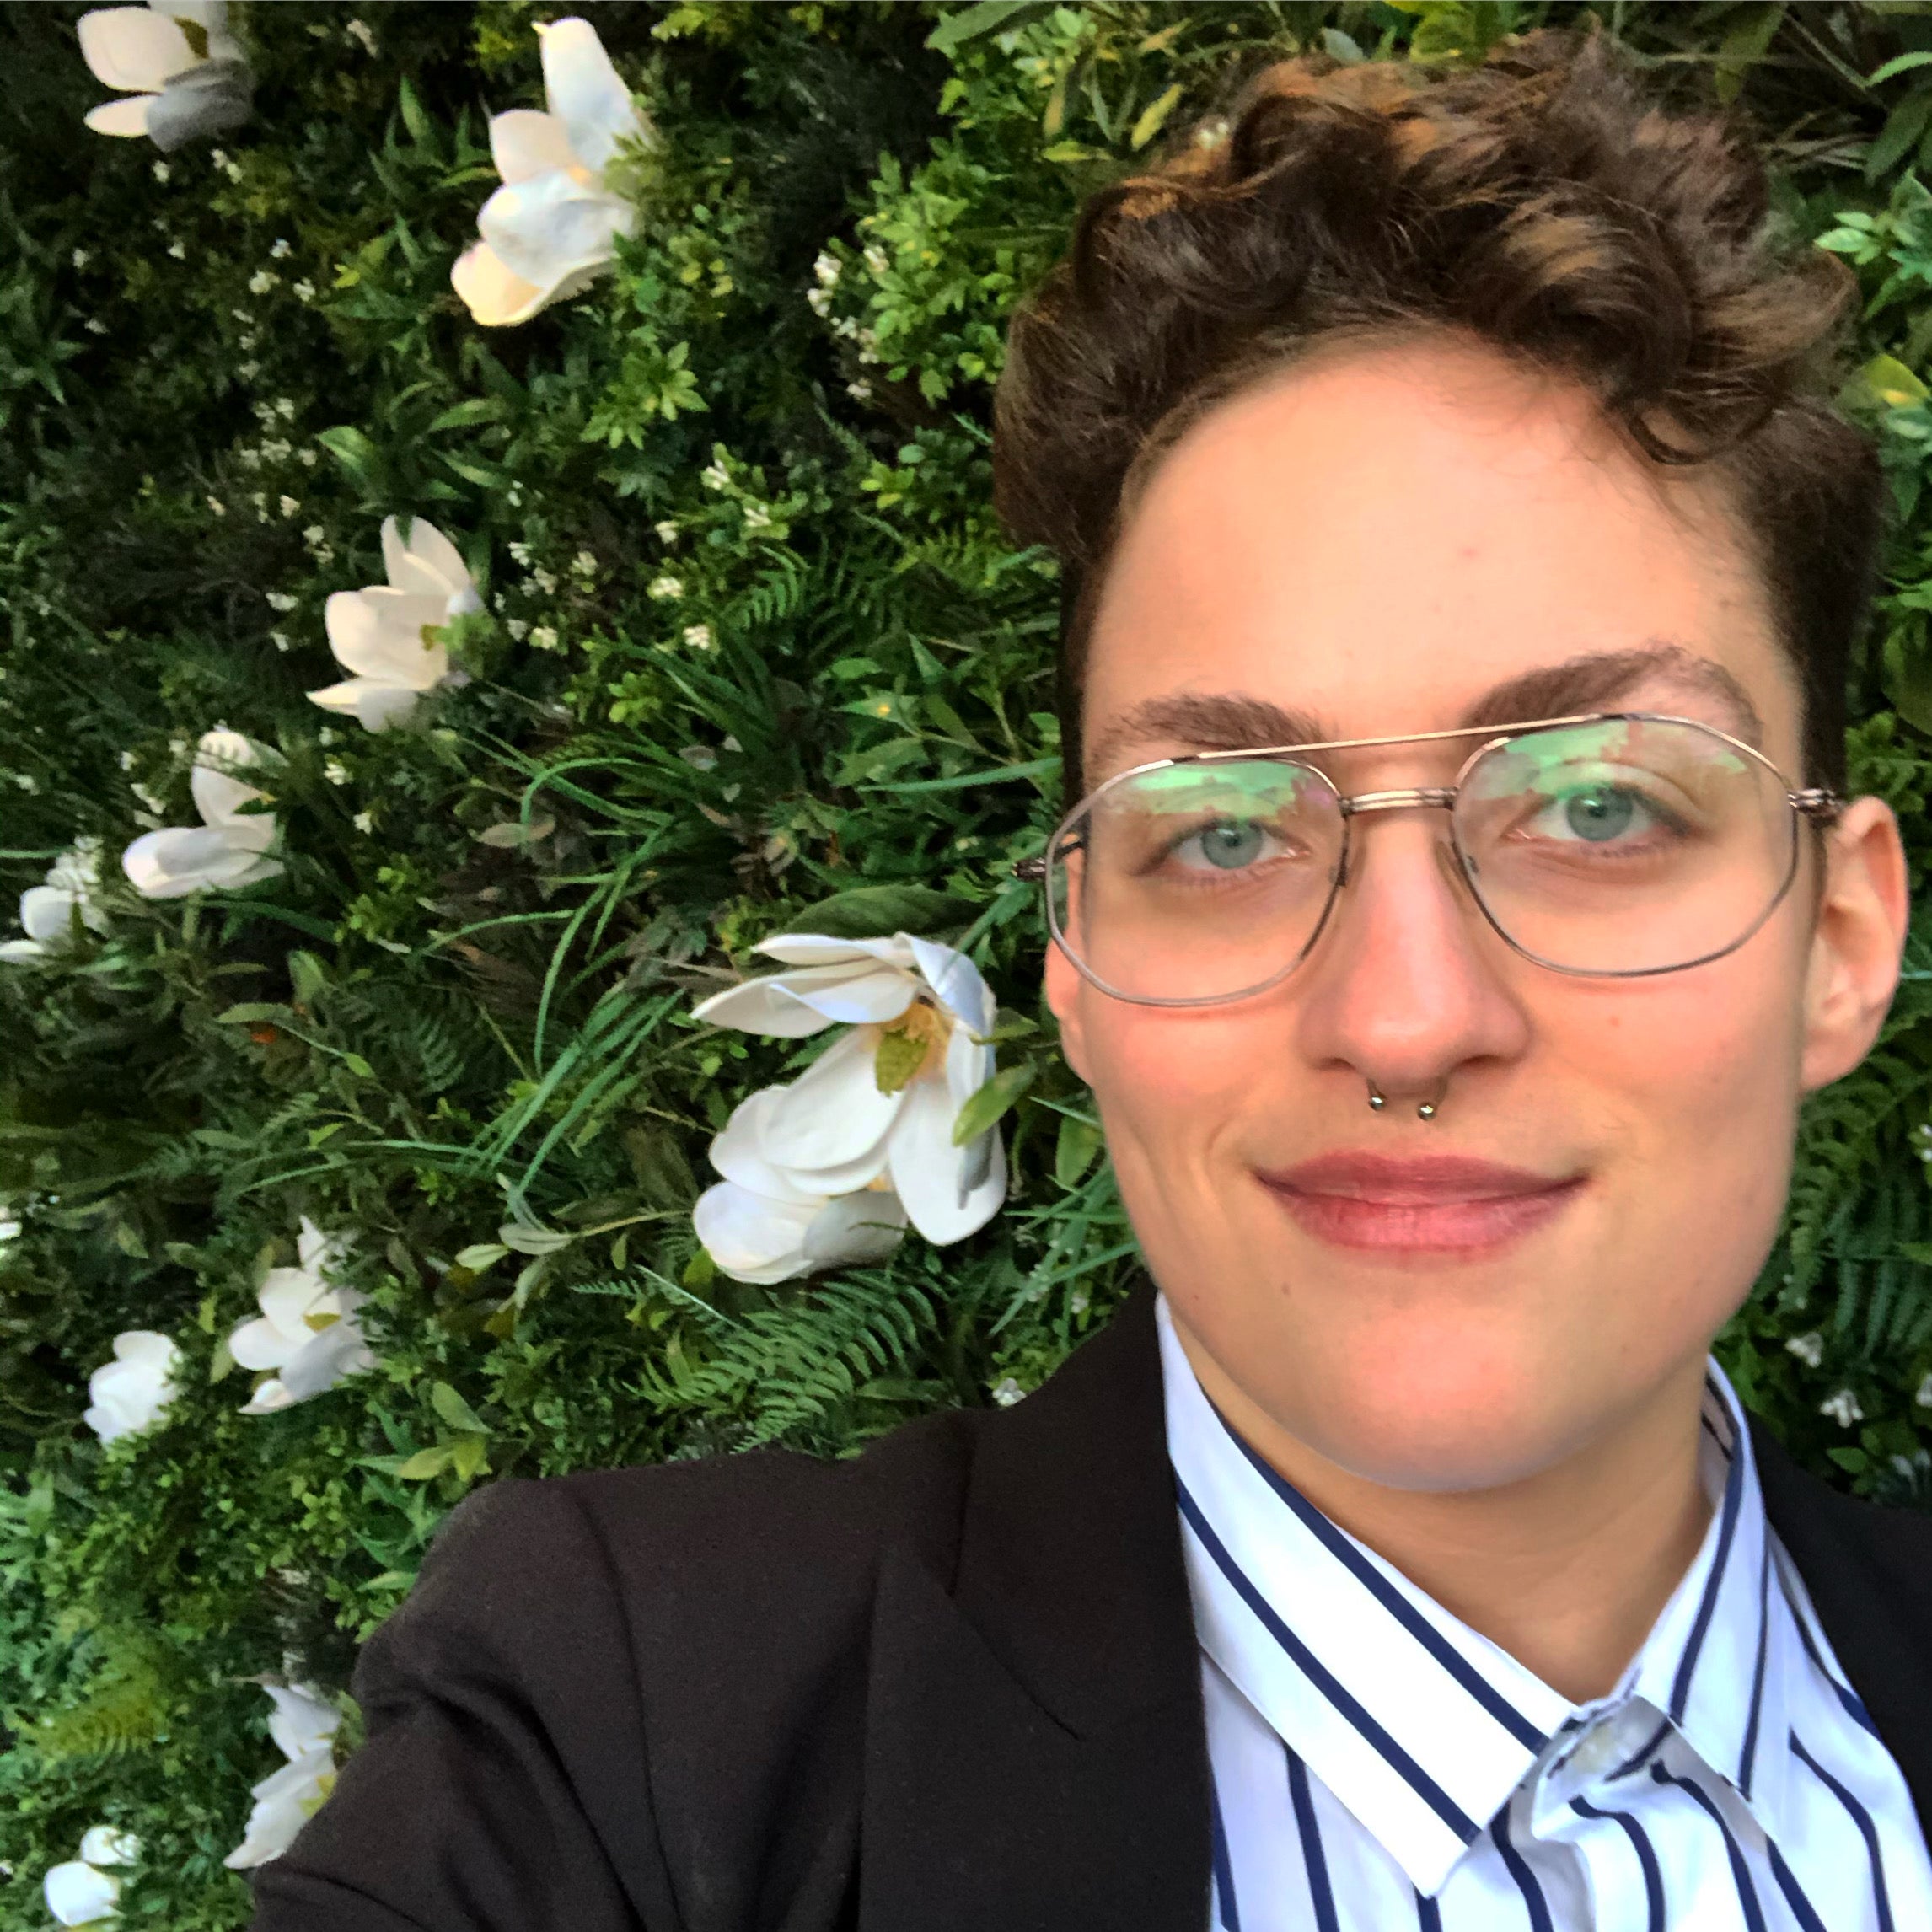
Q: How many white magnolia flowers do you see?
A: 10